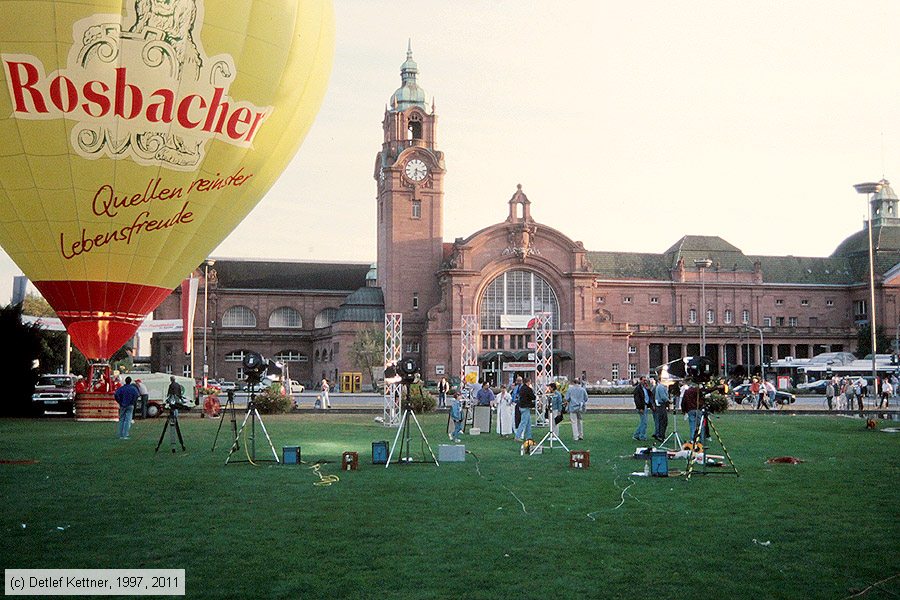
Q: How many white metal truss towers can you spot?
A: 3